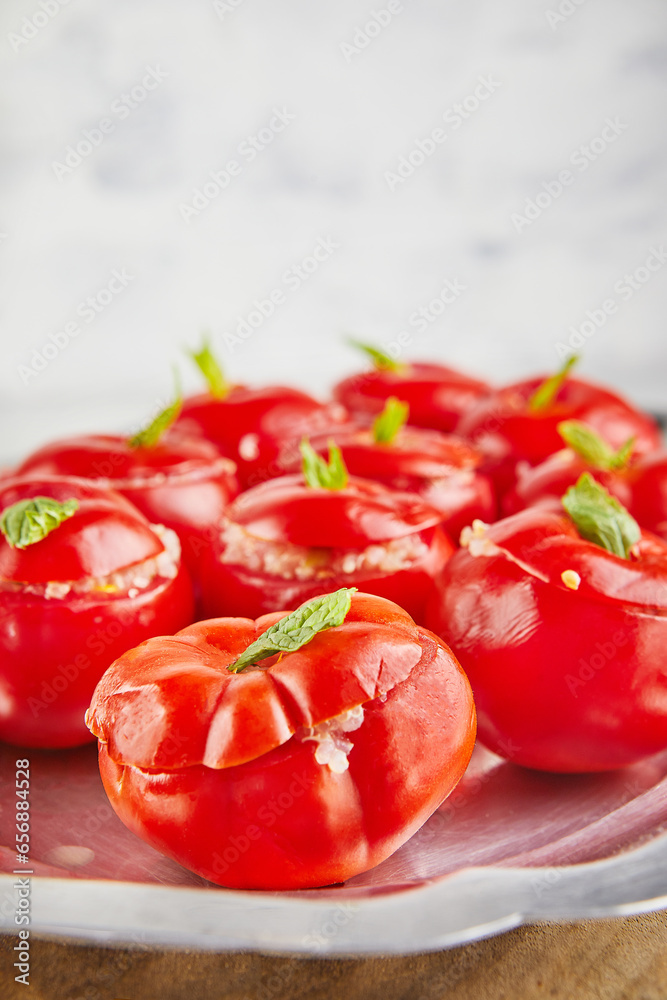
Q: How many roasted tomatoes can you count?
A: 10